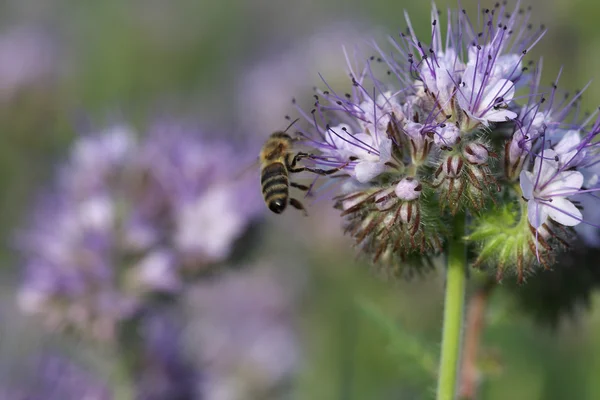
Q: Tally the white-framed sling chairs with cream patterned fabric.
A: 0